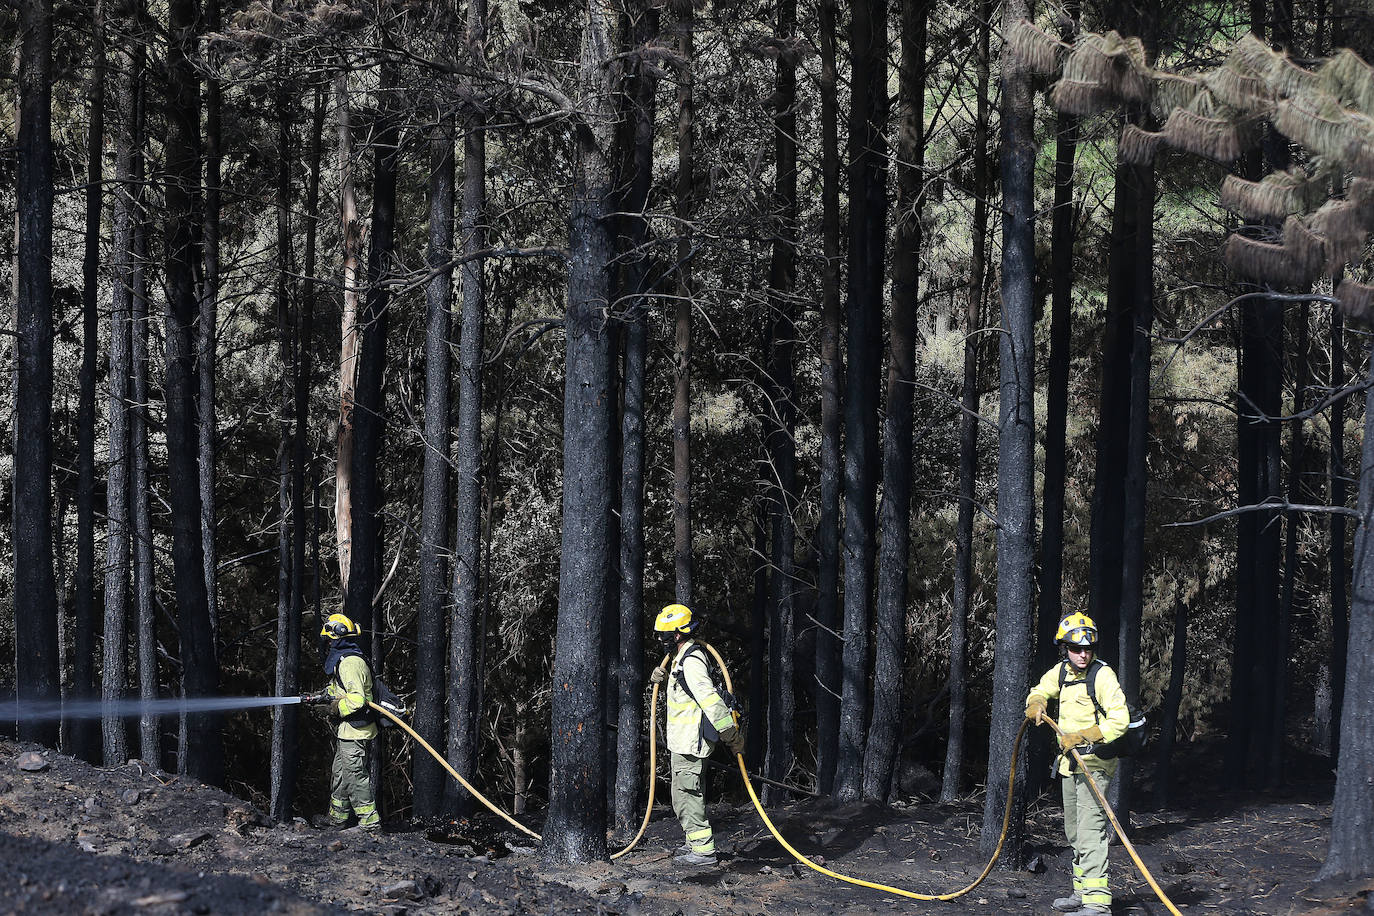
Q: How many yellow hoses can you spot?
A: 1